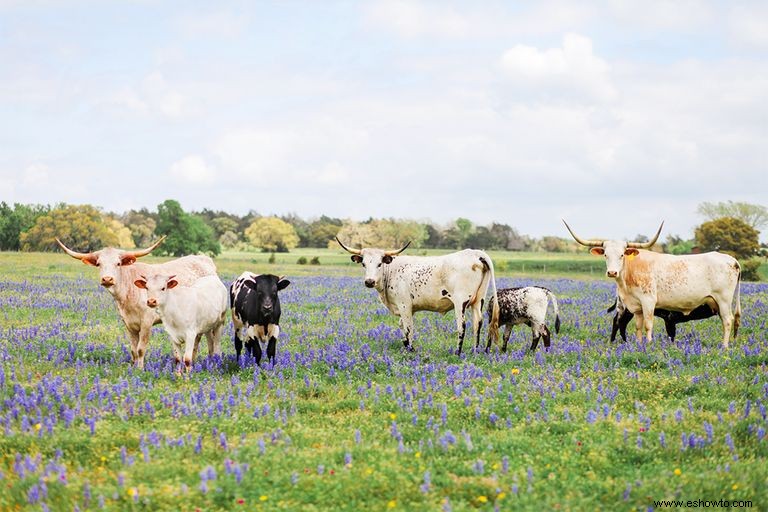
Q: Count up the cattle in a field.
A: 7